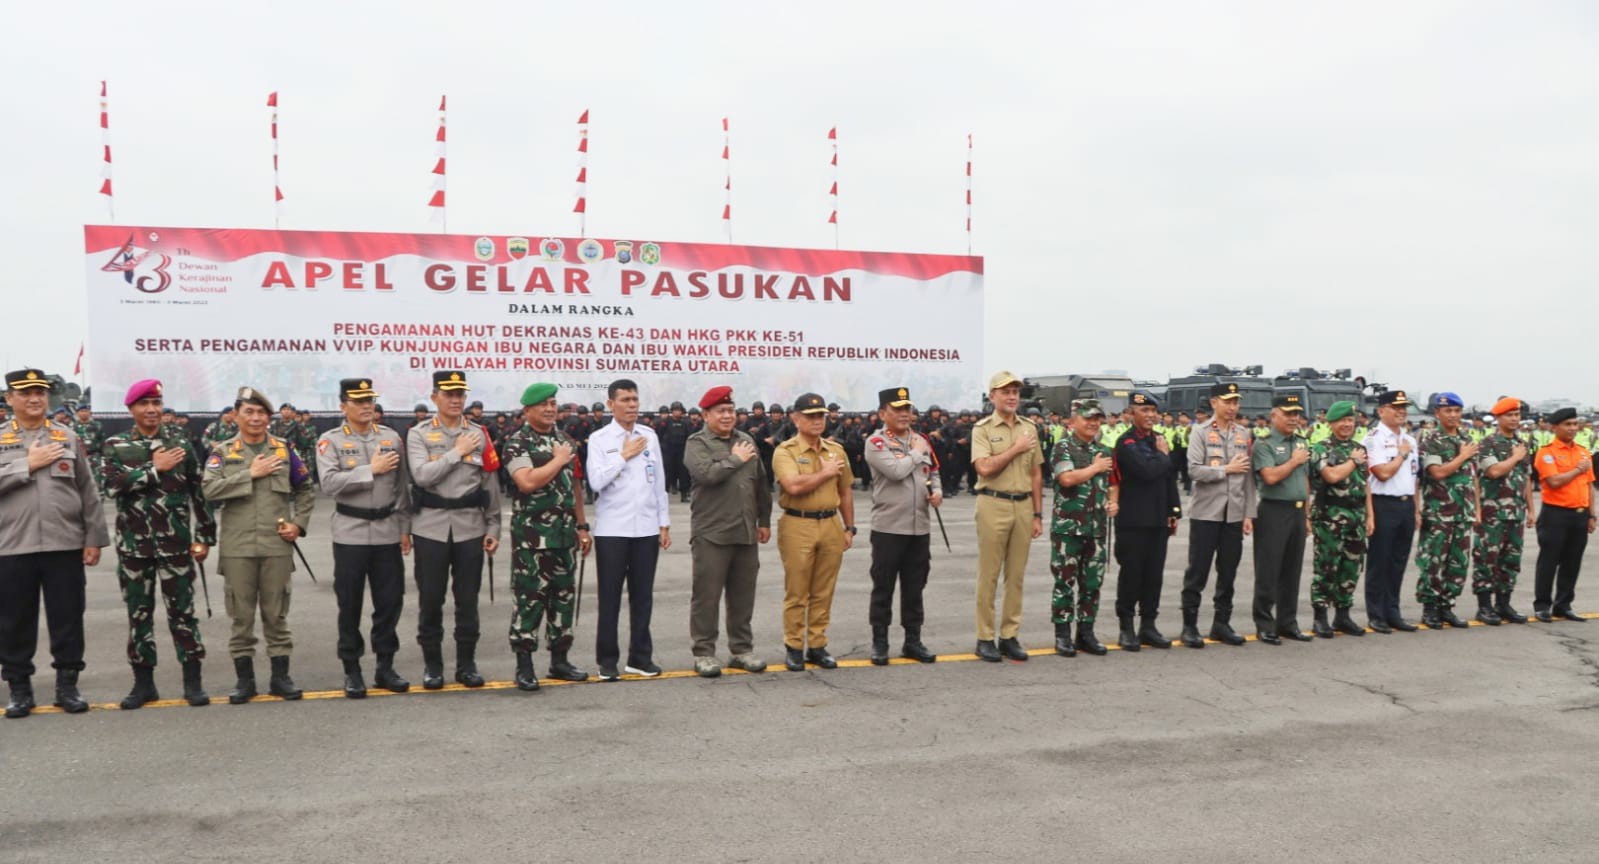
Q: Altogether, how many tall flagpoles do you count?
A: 7